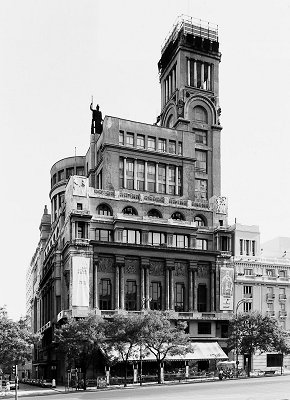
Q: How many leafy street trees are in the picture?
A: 5